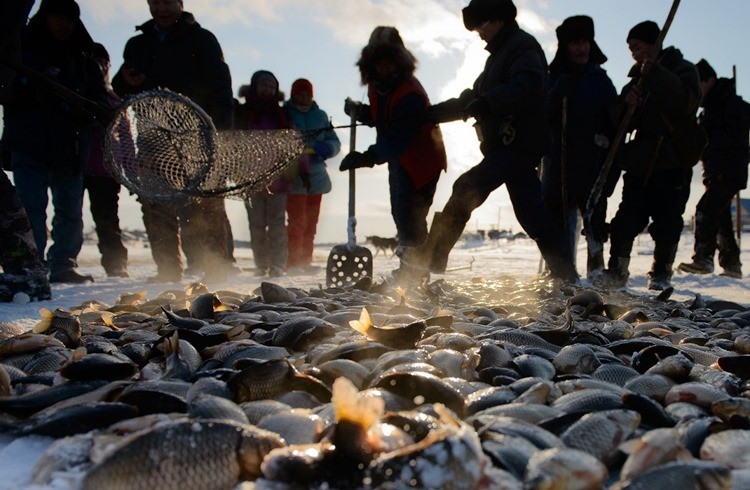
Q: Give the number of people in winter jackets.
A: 11